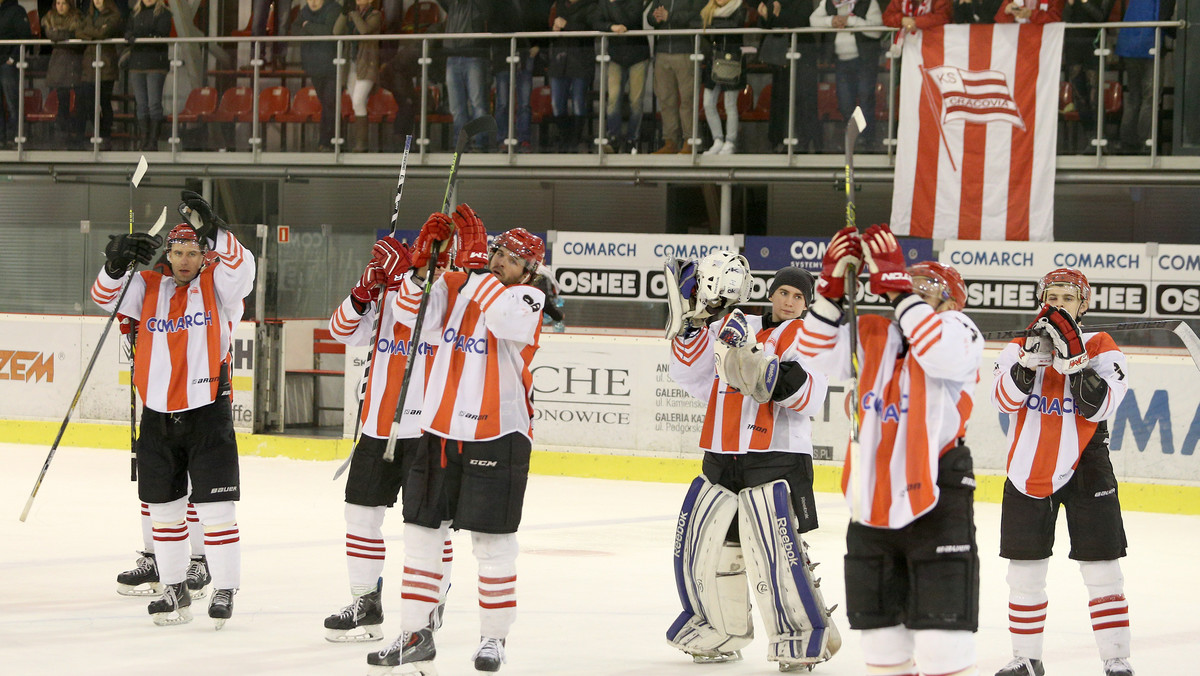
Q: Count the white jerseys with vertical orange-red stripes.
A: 6